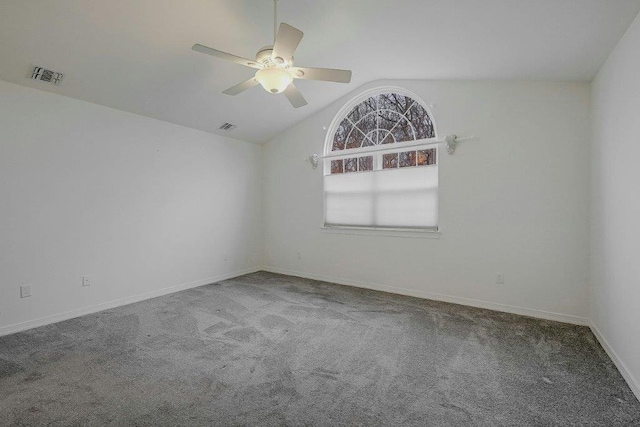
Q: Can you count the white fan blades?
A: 5